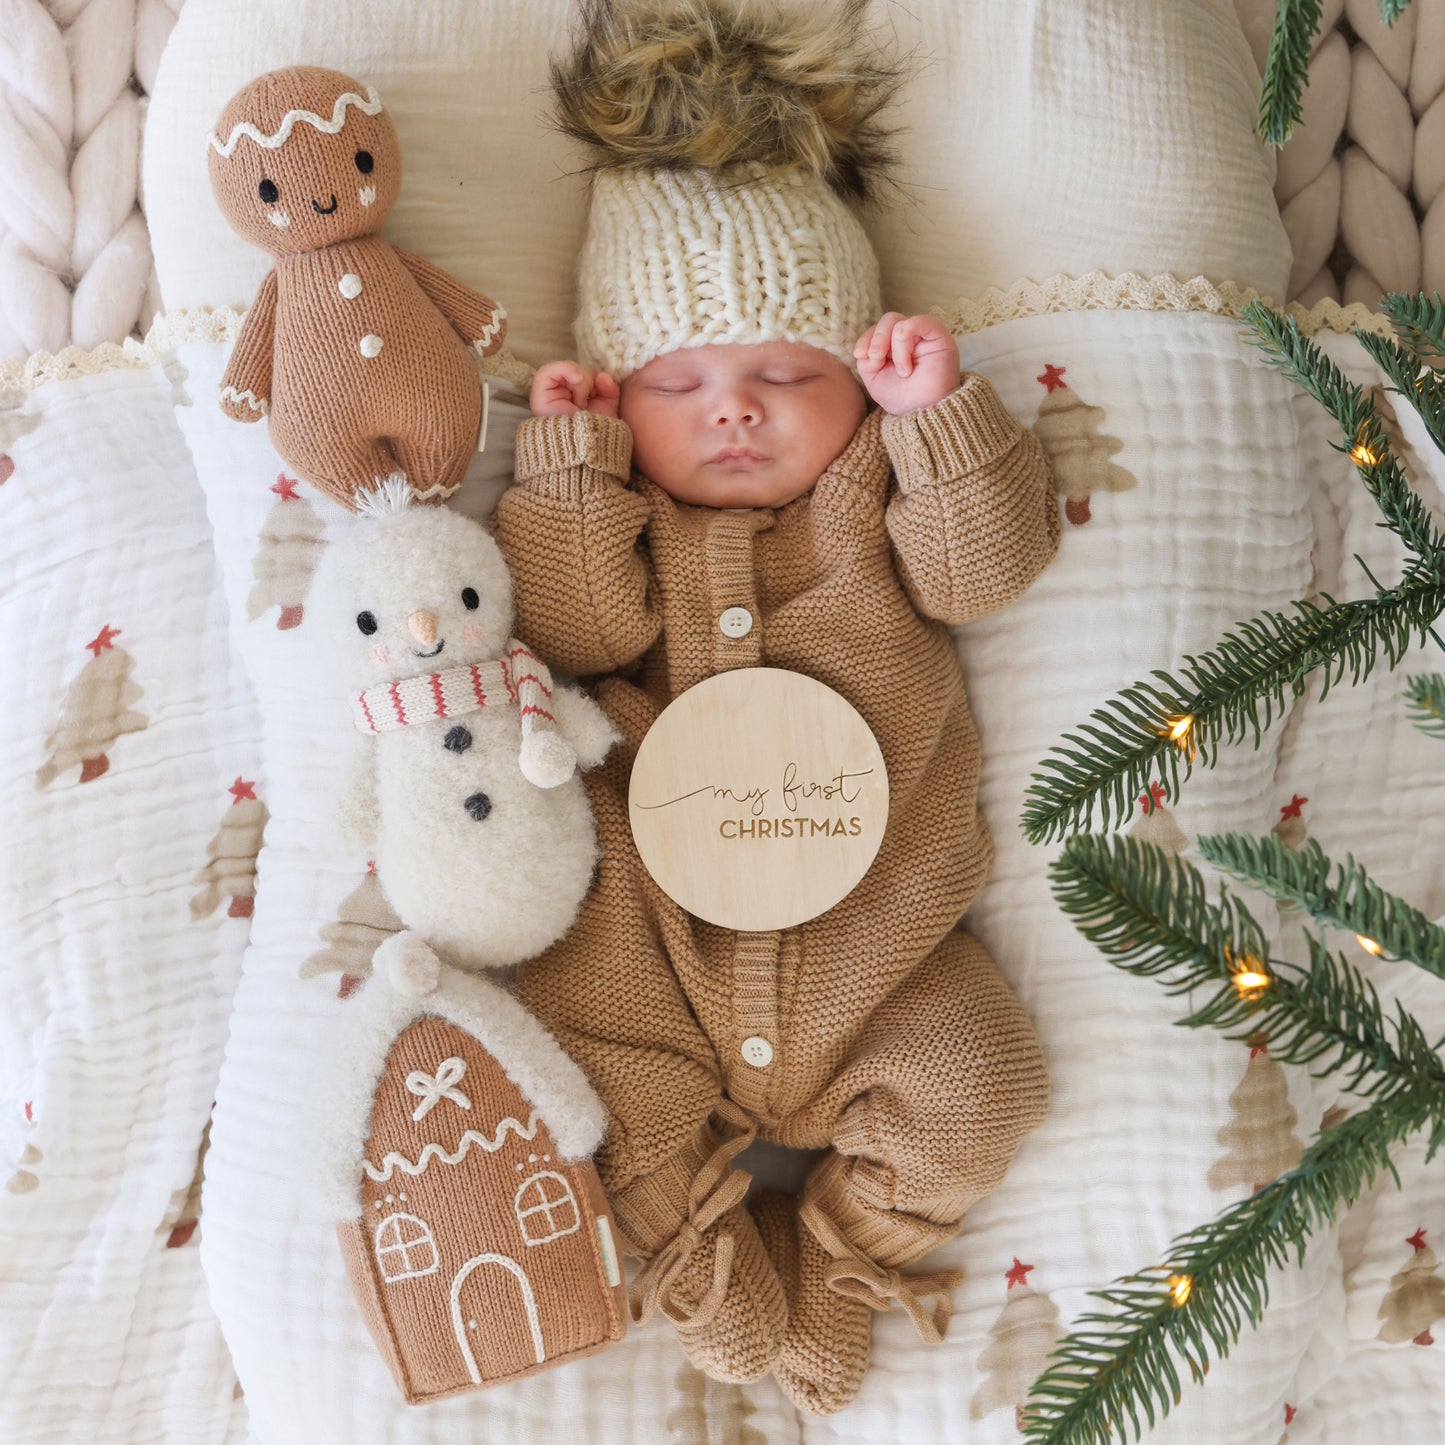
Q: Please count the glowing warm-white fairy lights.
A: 5